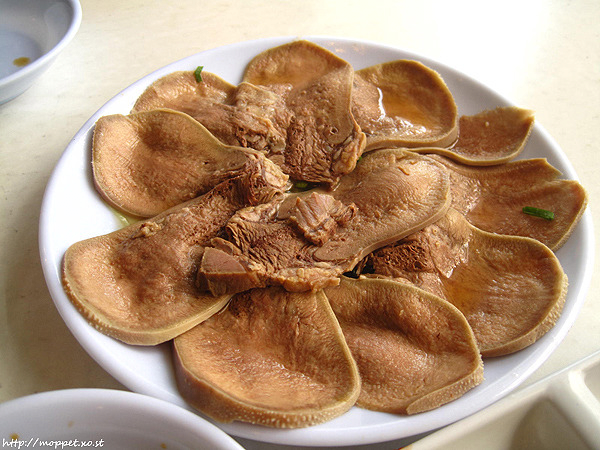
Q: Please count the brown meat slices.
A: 11